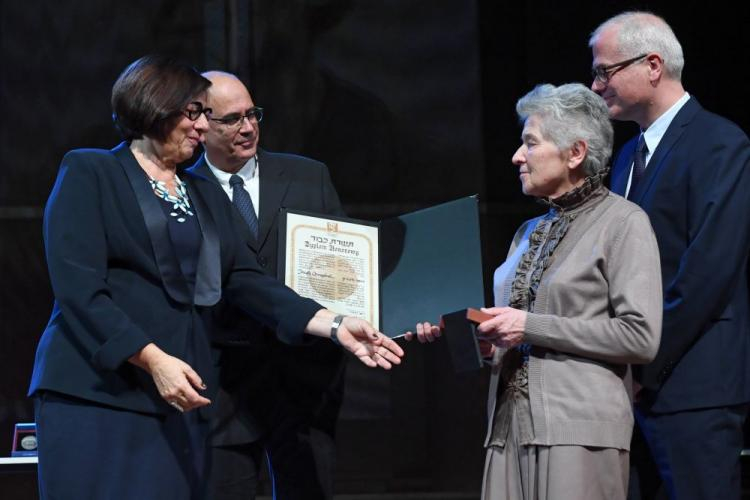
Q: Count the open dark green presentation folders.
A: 1